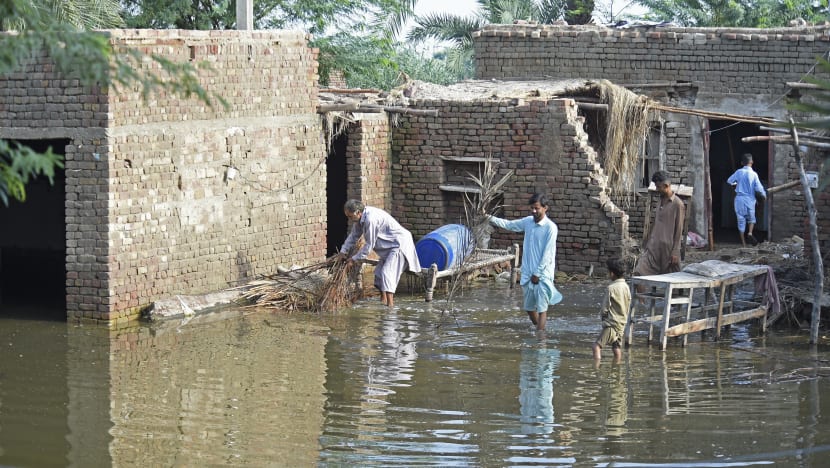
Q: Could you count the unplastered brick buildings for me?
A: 3